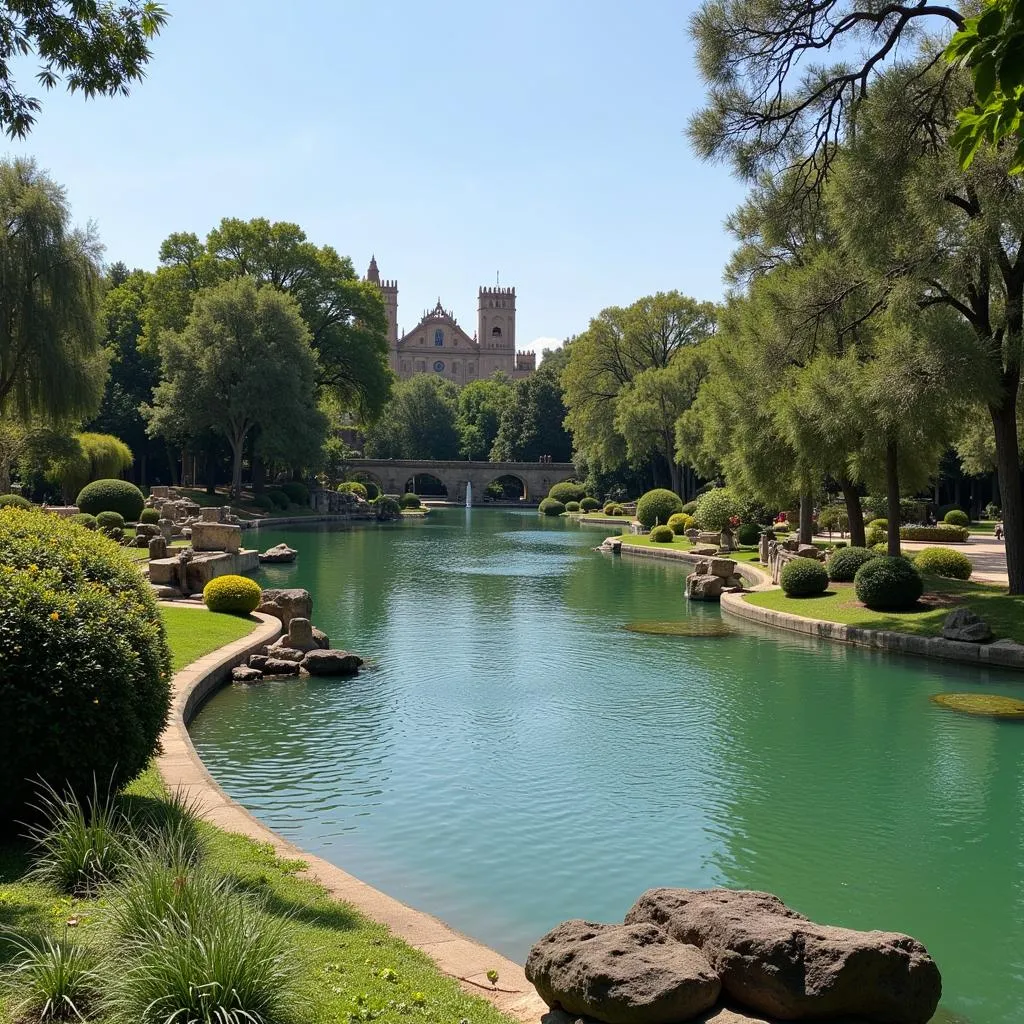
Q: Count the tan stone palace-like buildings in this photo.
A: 1